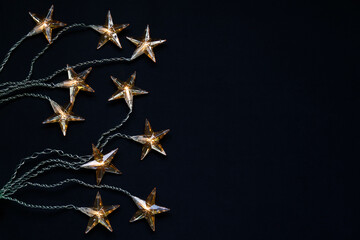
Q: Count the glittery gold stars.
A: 10